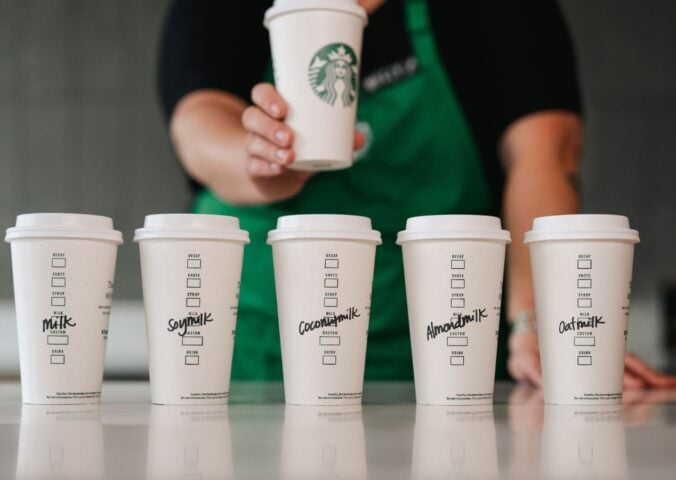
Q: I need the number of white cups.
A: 6